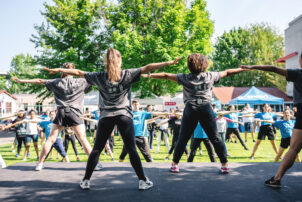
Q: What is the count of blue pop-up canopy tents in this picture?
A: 1